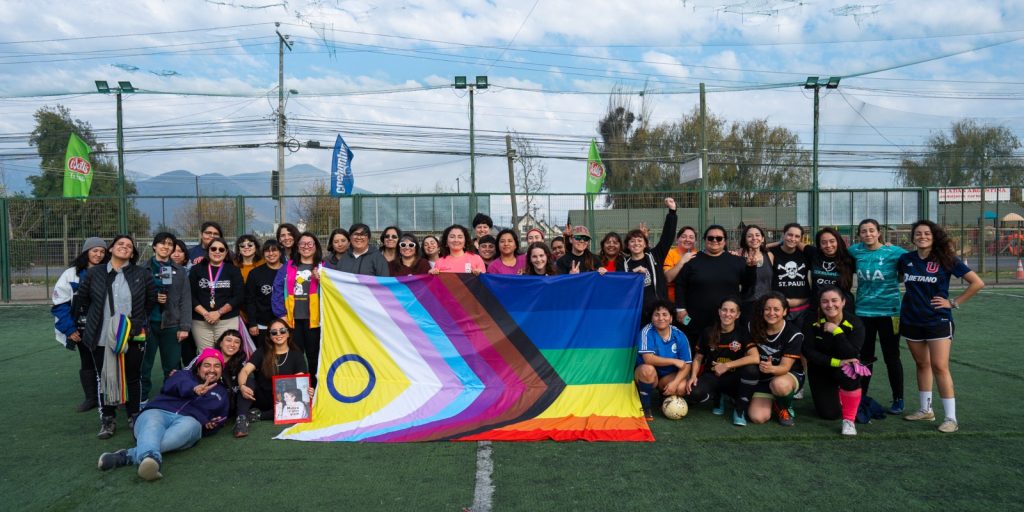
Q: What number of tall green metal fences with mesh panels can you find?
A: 1